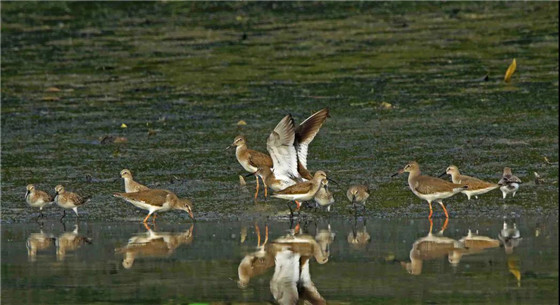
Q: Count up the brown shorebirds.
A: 12